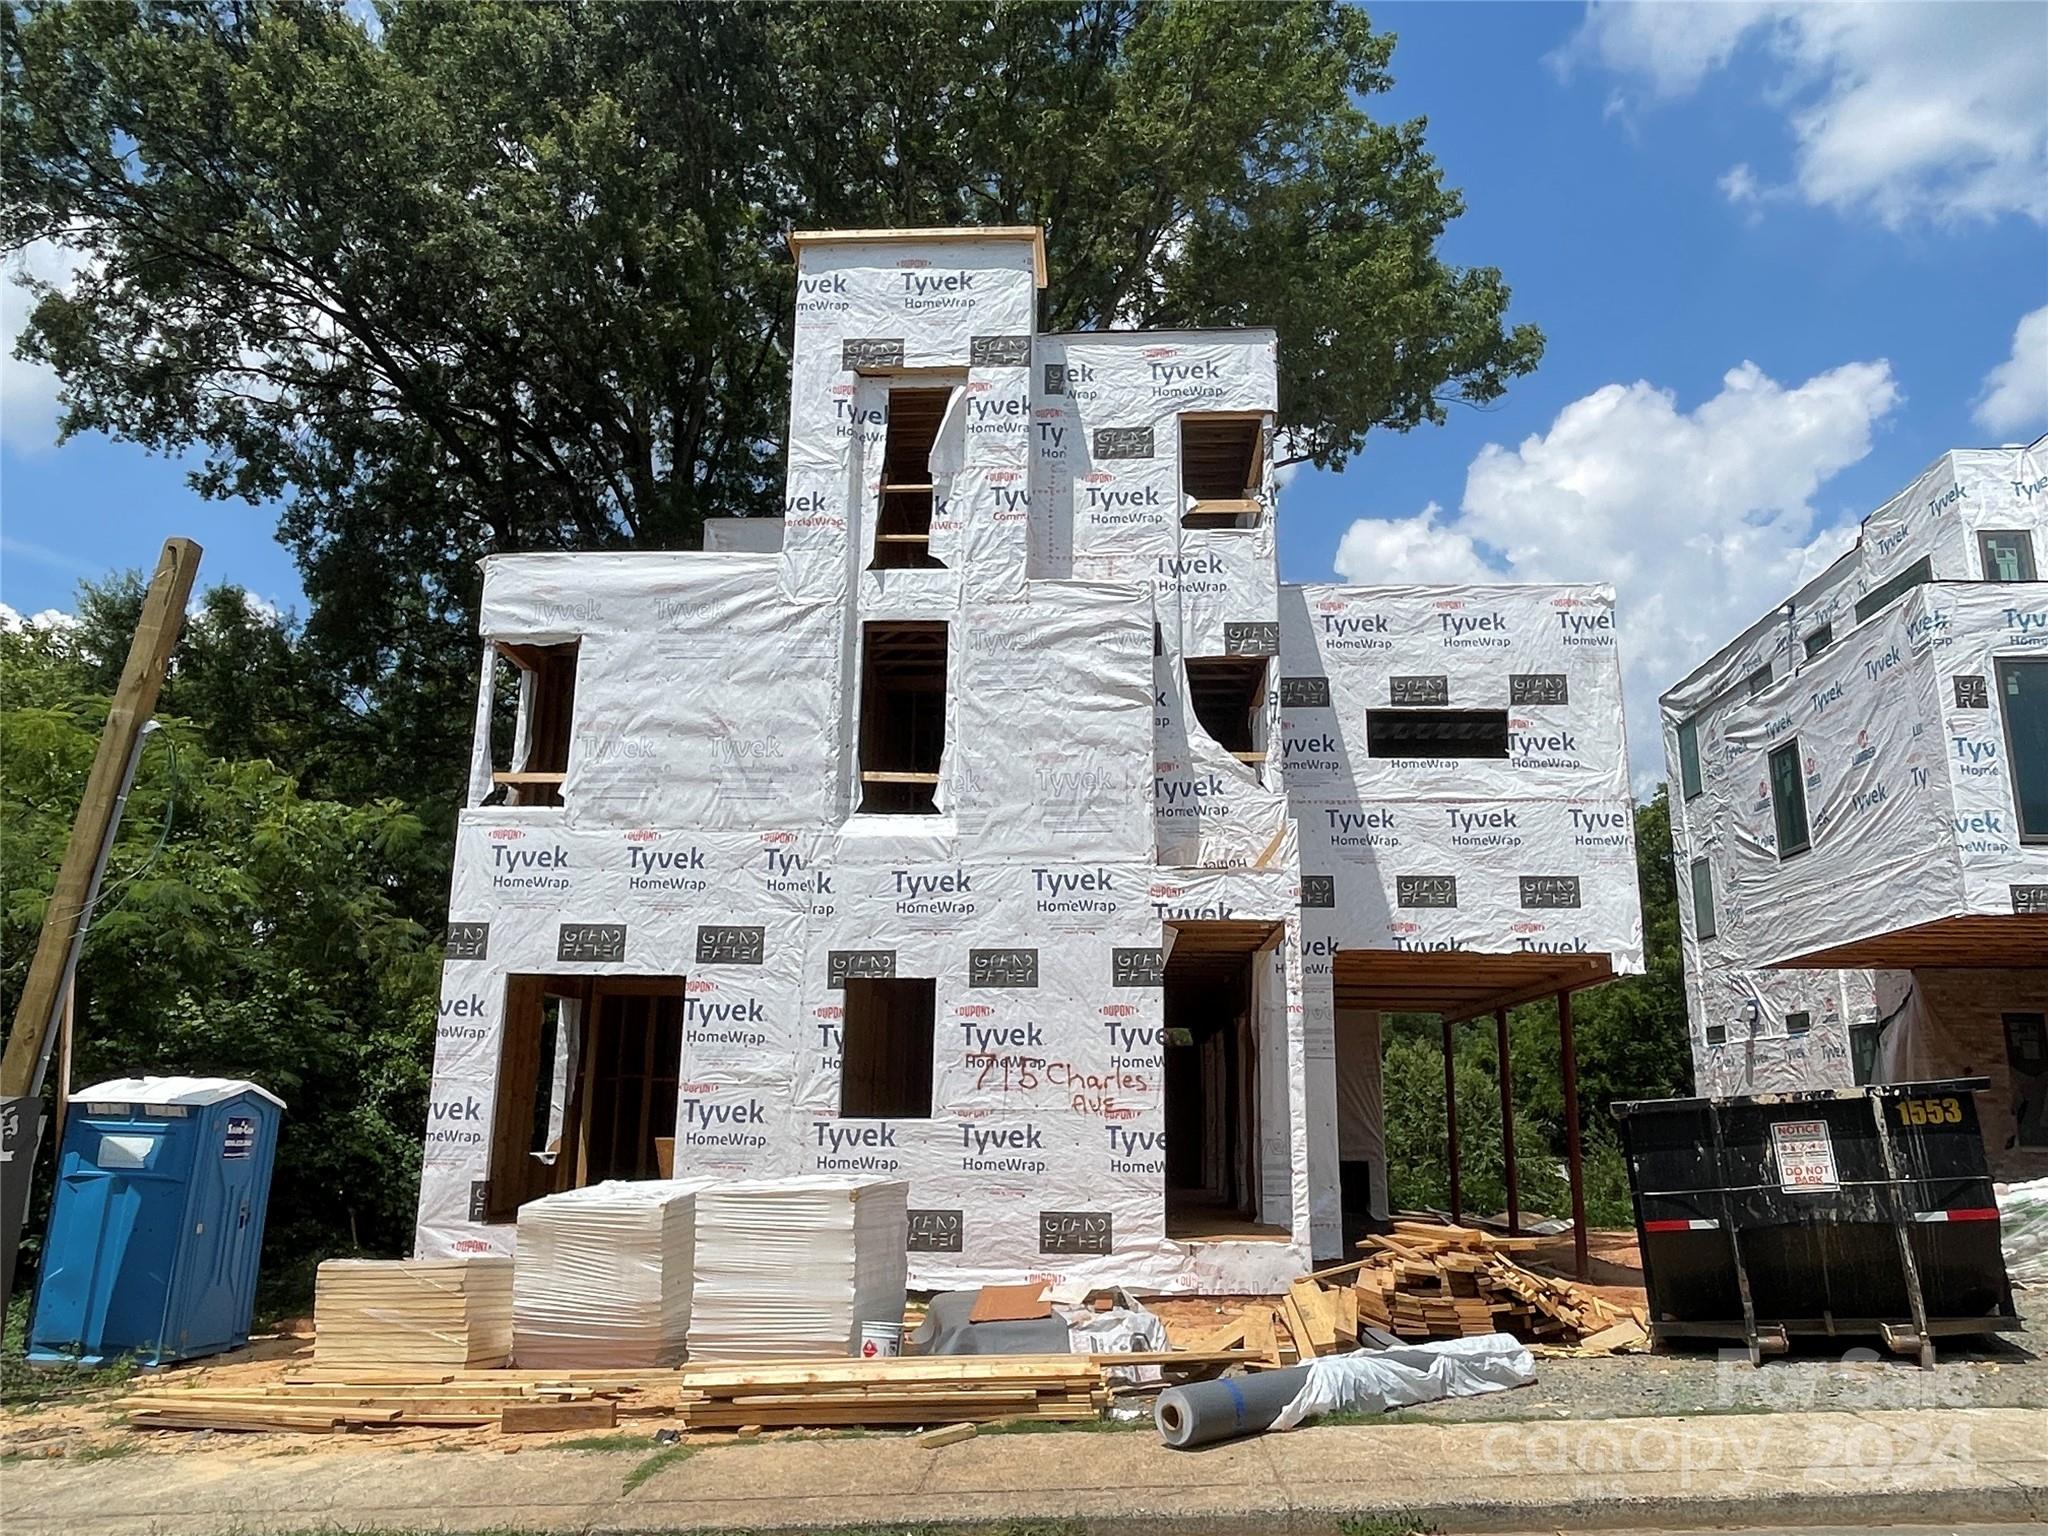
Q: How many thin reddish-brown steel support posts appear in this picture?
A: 3